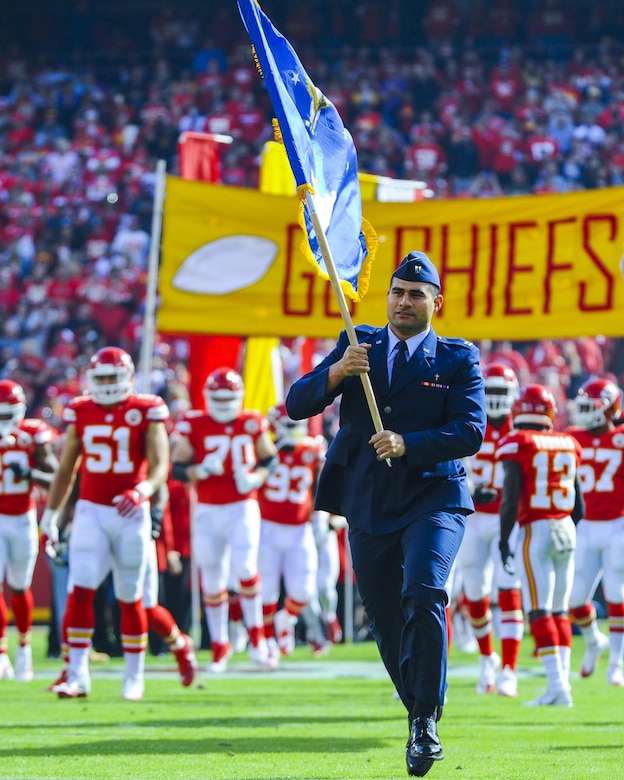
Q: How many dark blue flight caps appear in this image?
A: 1